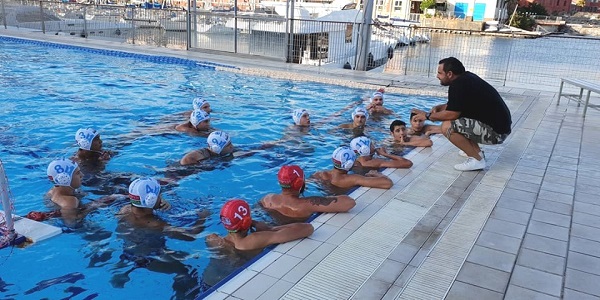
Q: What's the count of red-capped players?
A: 2